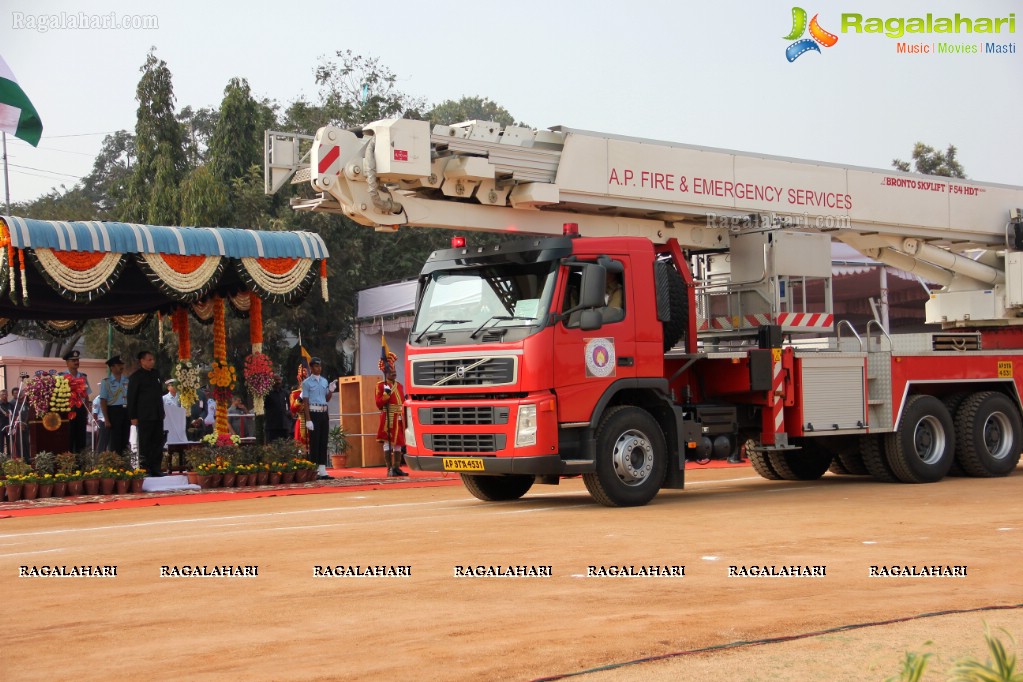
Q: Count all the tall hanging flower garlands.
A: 3